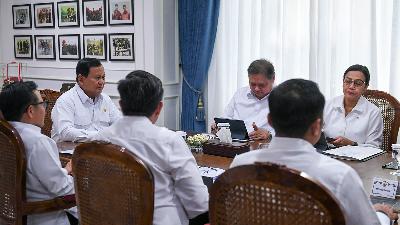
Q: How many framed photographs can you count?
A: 10